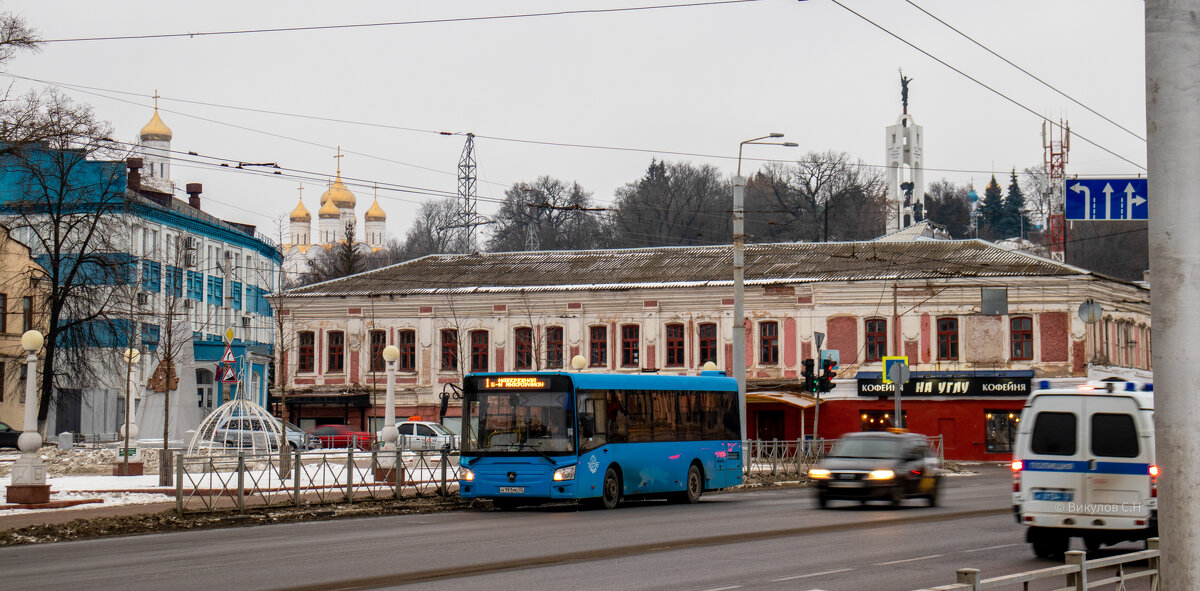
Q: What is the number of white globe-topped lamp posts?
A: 5